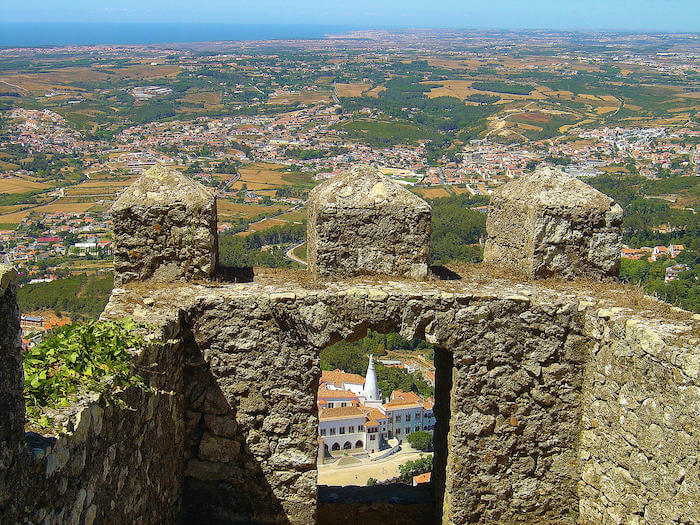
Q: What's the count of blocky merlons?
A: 3